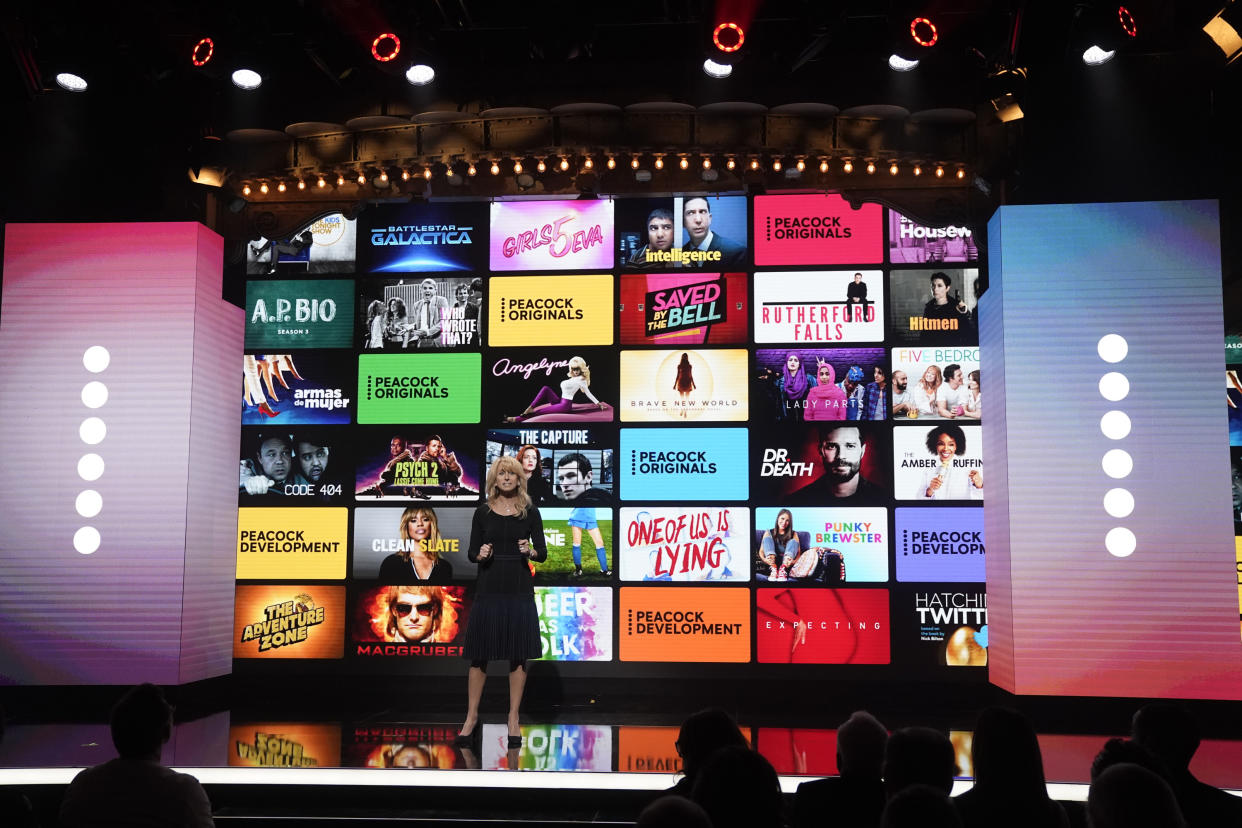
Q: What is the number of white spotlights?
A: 6